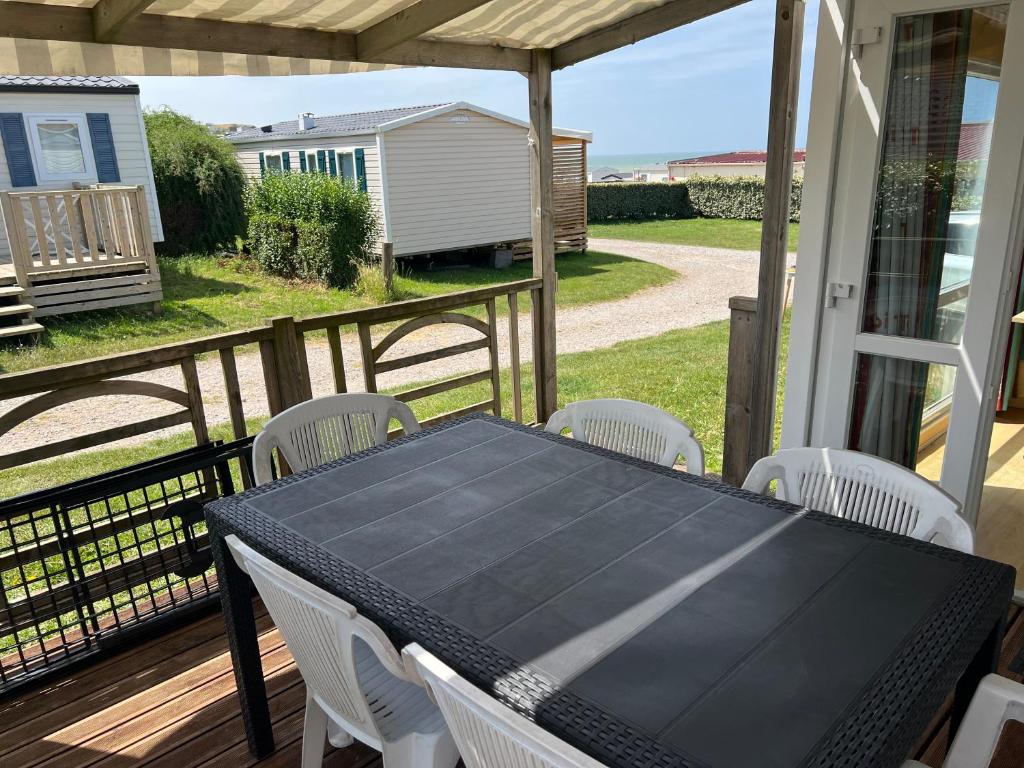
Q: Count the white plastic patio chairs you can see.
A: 6